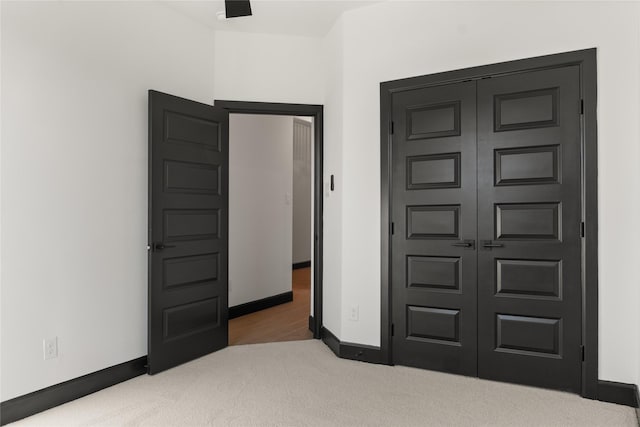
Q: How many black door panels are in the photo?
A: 15